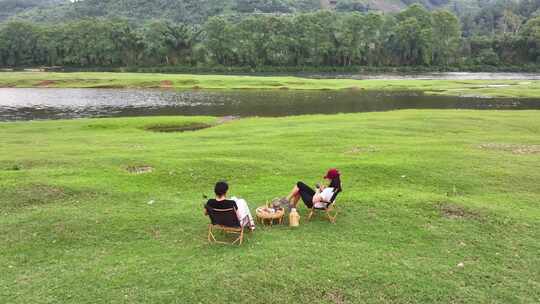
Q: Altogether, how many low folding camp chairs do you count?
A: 2